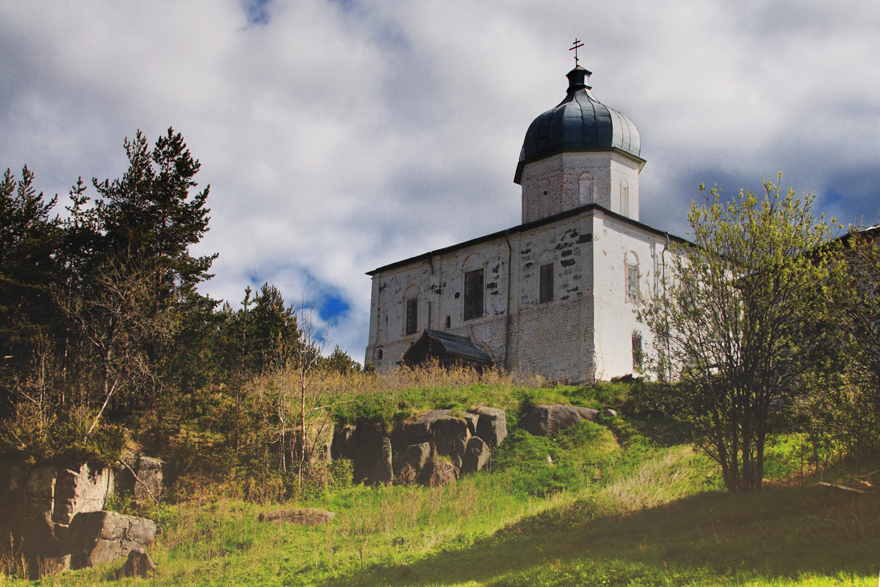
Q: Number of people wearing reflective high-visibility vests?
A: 0